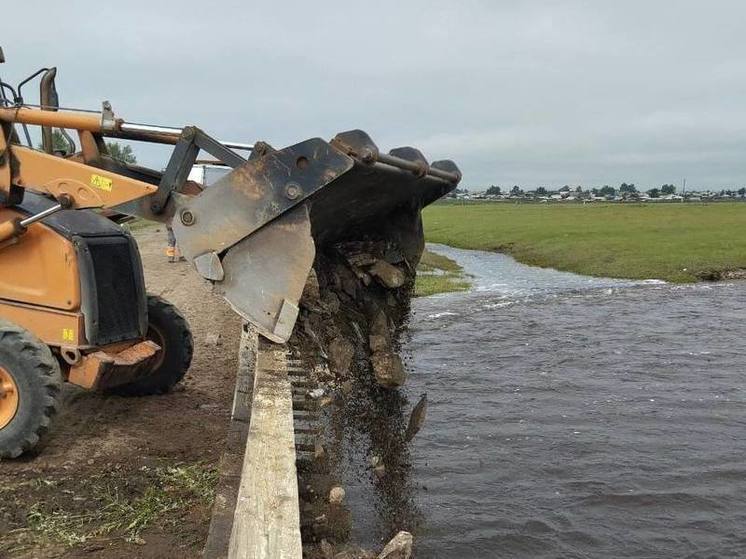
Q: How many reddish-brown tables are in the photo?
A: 0